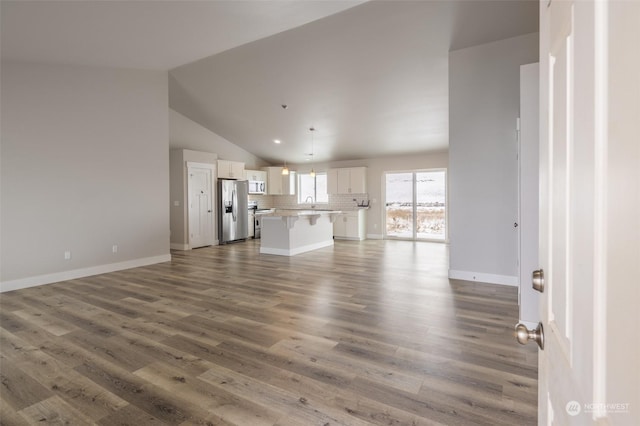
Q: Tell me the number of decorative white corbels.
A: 3